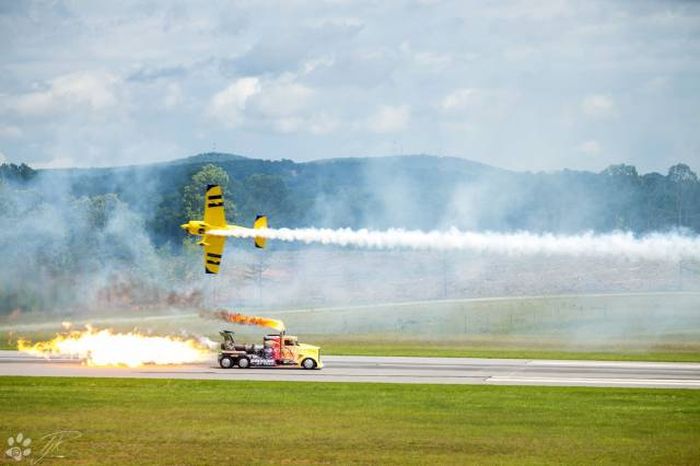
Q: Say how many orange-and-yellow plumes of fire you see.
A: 2